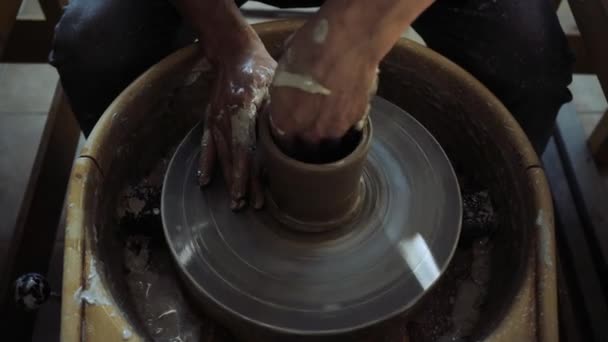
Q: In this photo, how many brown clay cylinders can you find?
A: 1